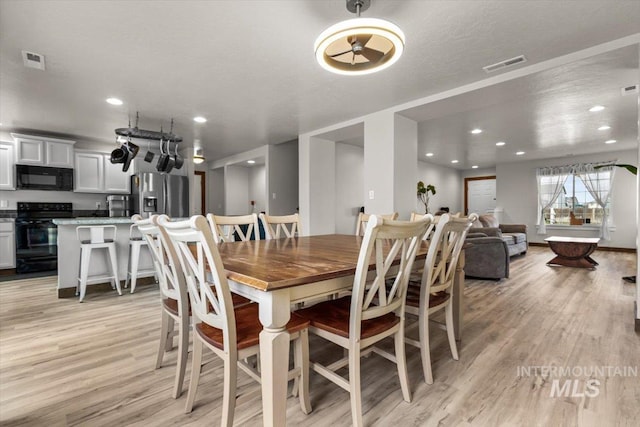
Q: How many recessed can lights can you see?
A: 12